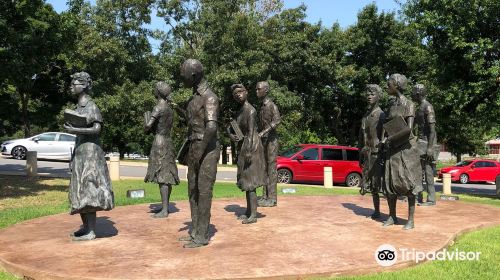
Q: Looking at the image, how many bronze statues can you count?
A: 8